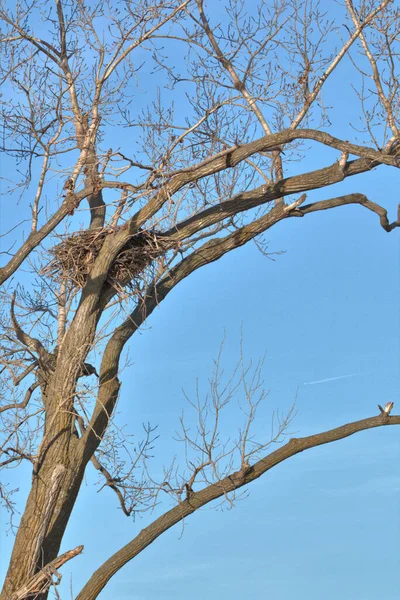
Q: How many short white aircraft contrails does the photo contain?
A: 1